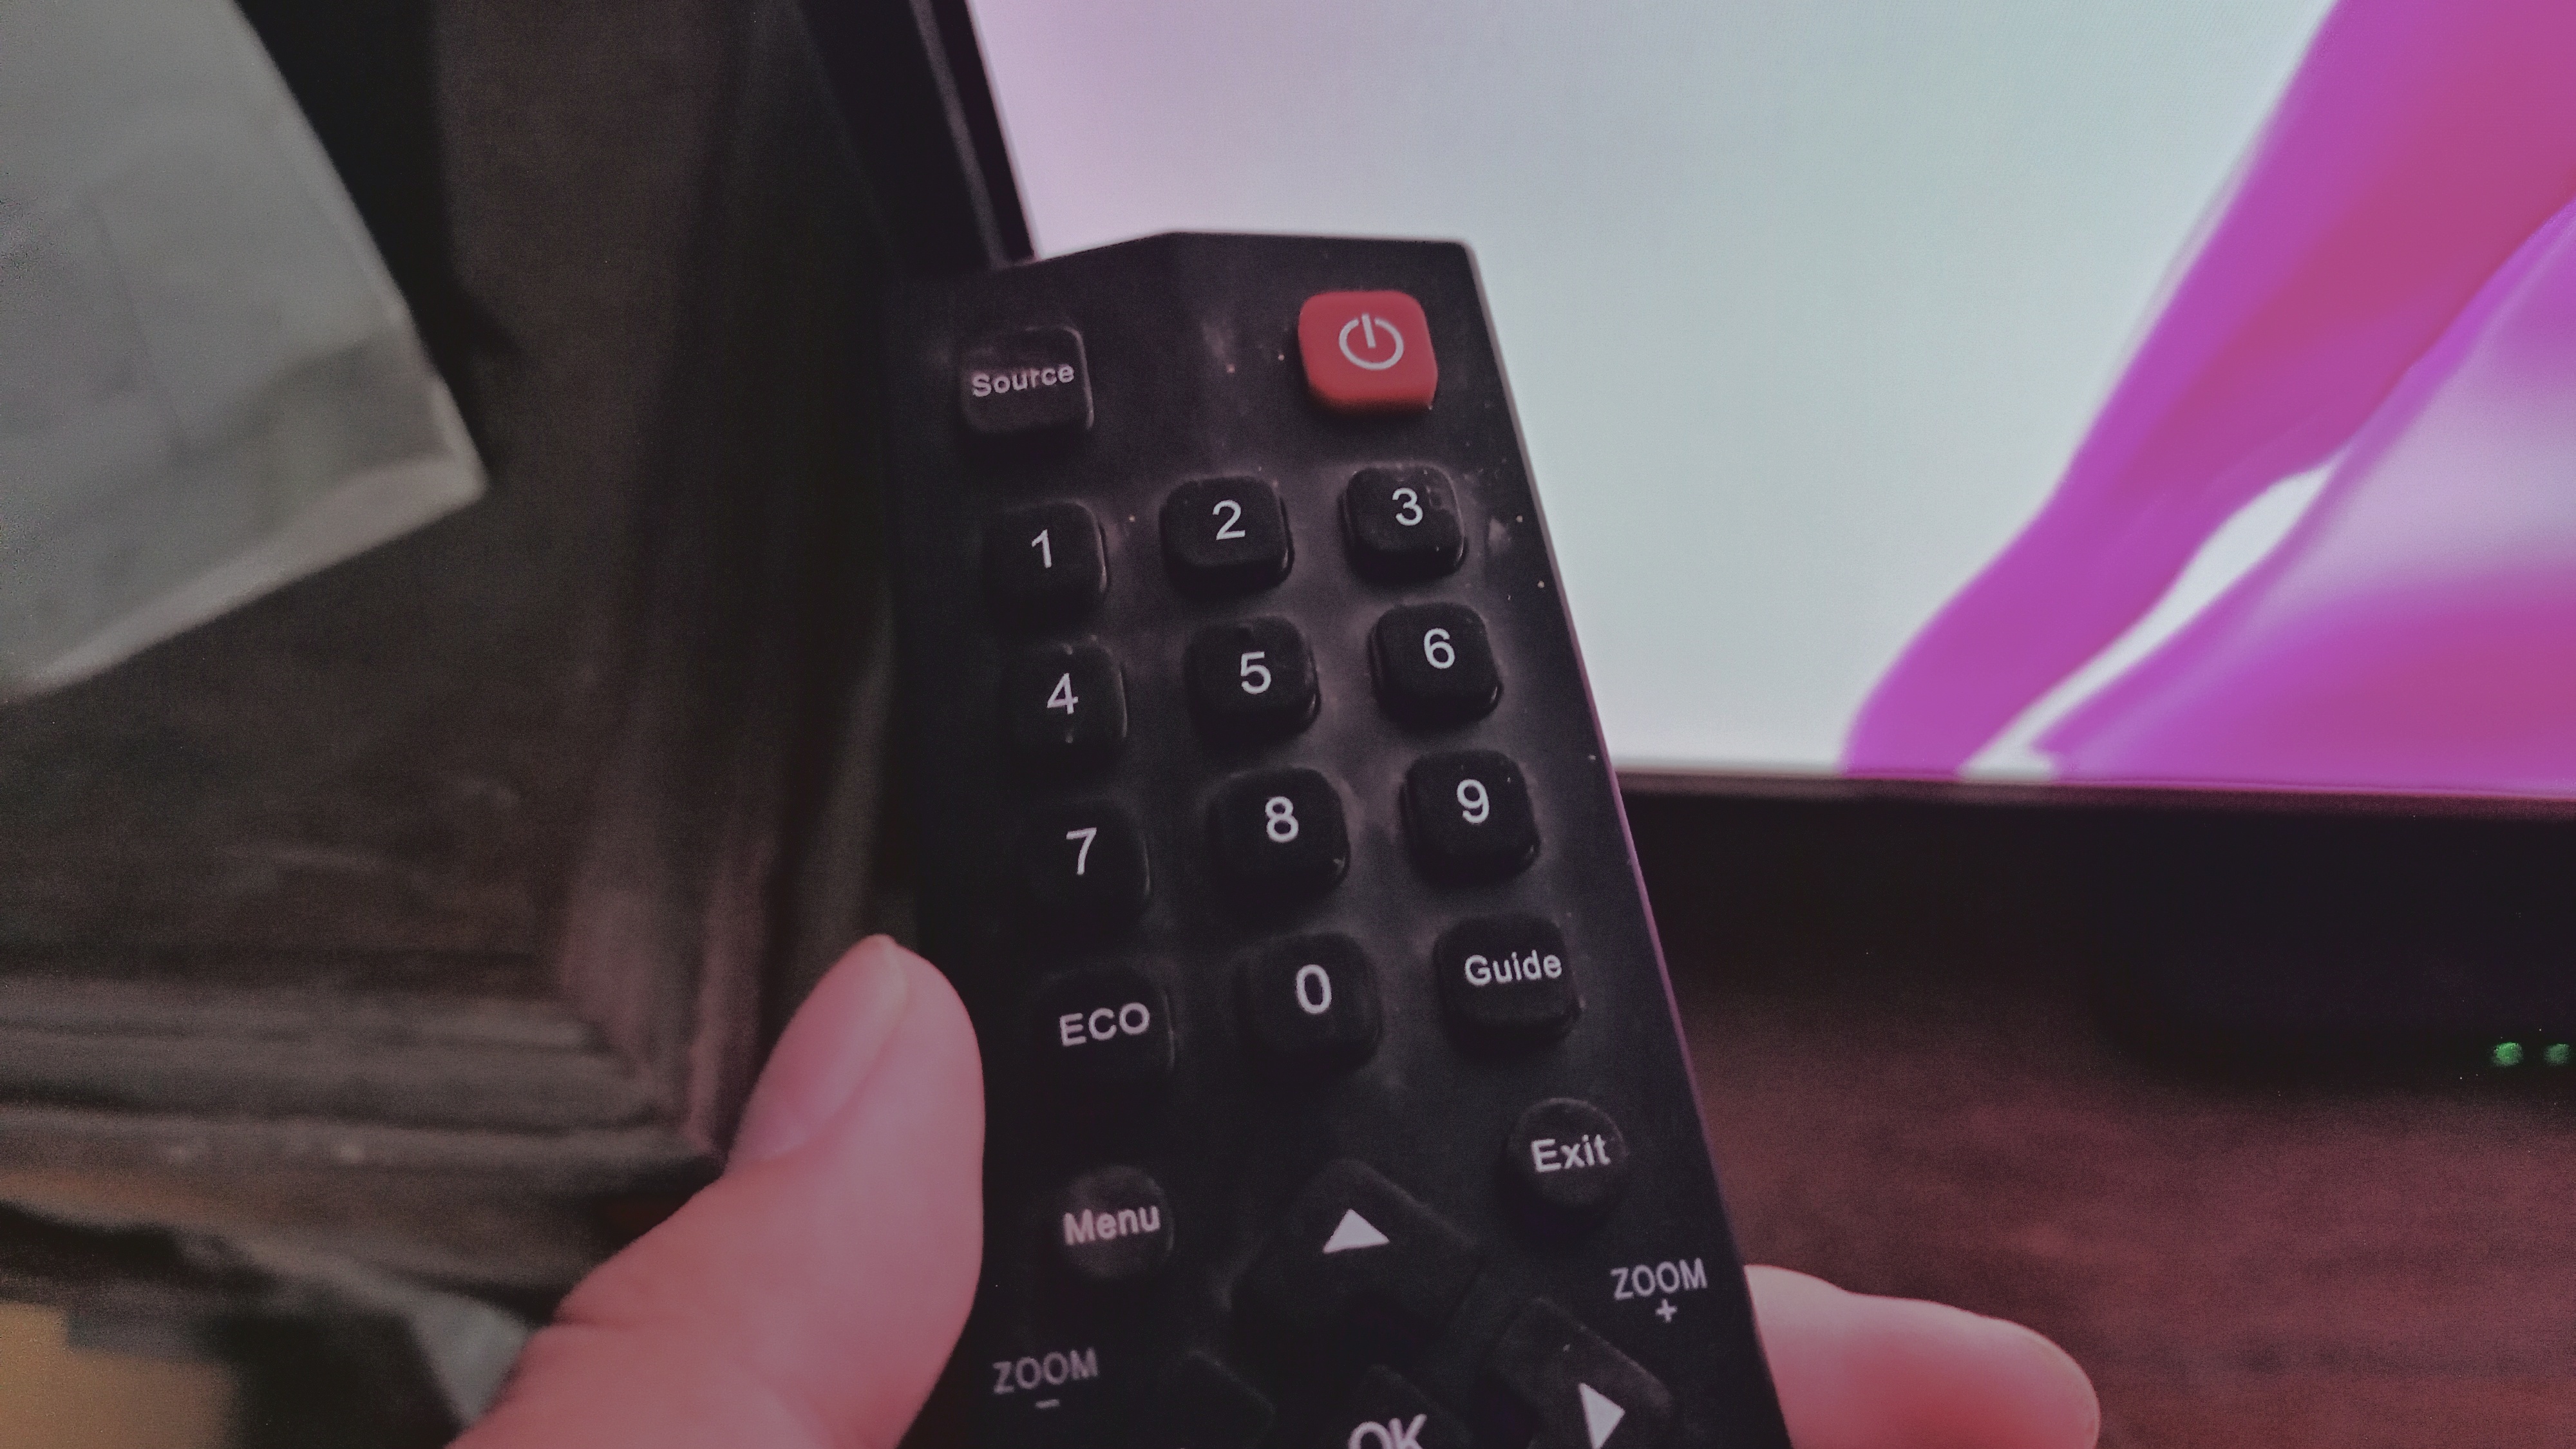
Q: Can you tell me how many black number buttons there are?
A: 10